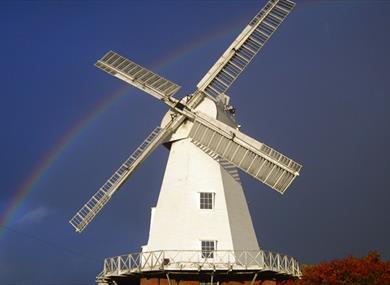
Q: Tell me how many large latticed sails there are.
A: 4